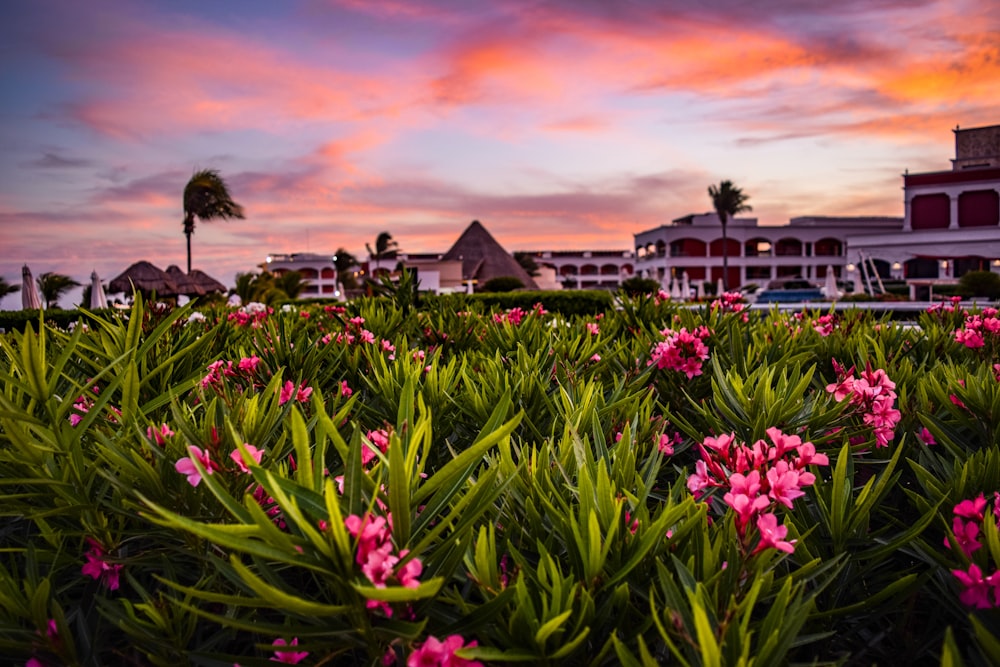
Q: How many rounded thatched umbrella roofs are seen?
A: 3